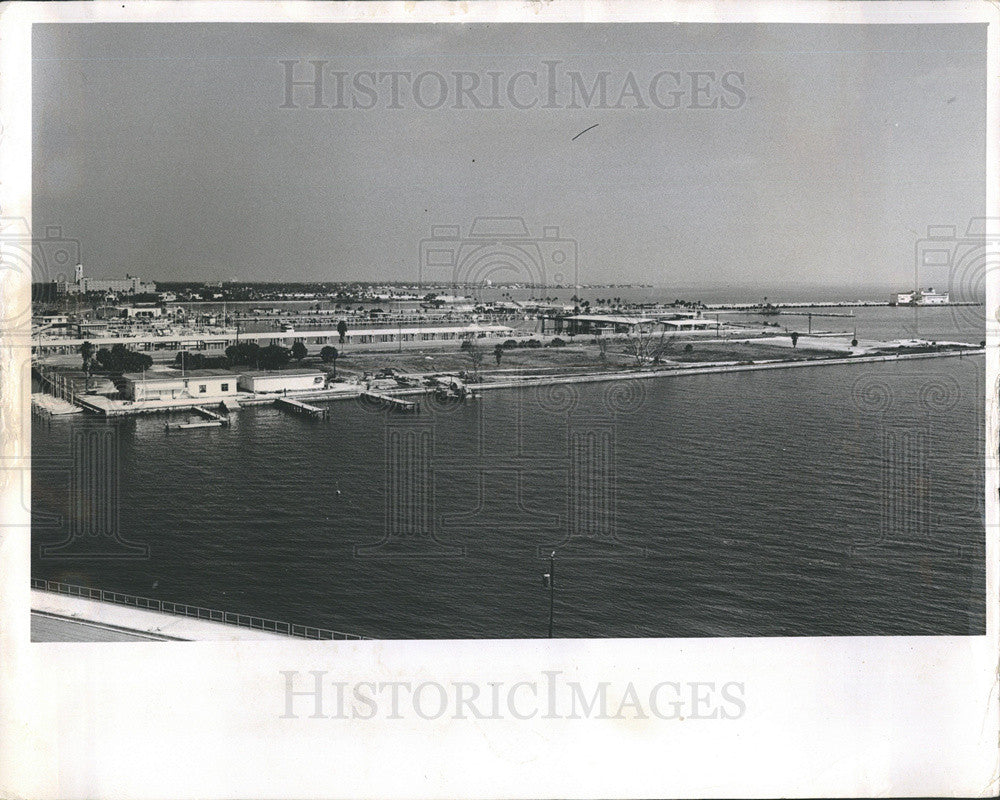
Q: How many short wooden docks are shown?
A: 3